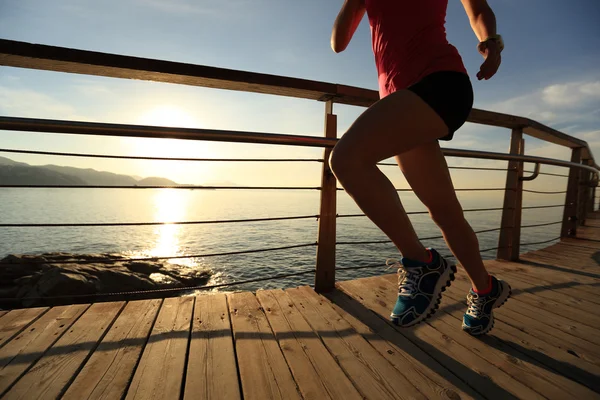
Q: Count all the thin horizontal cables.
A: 5